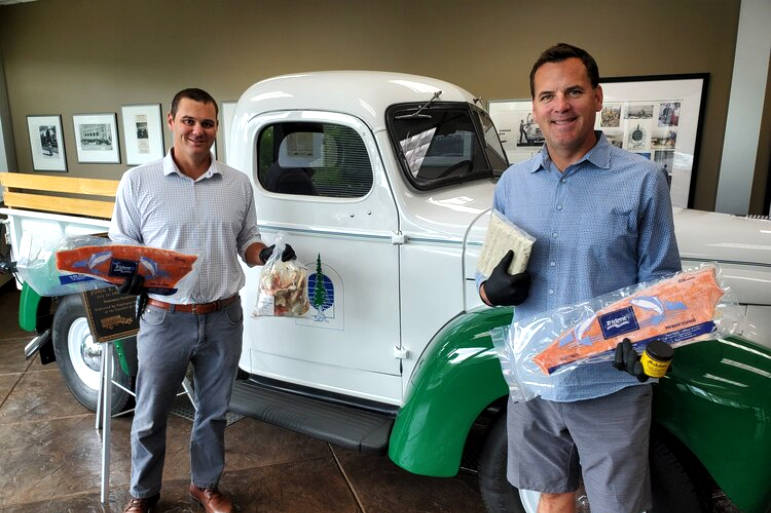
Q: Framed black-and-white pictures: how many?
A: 3